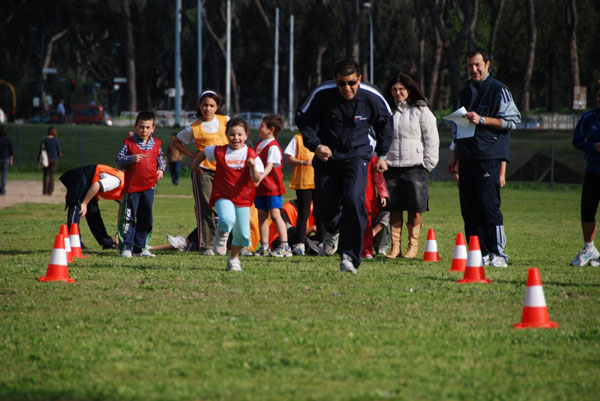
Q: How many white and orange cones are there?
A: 7